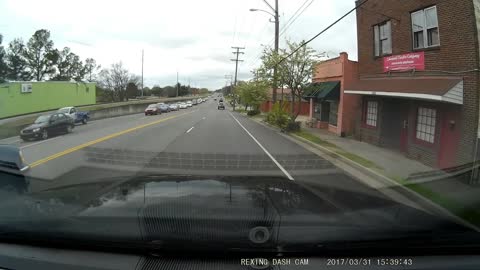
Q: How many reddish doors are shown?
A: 2